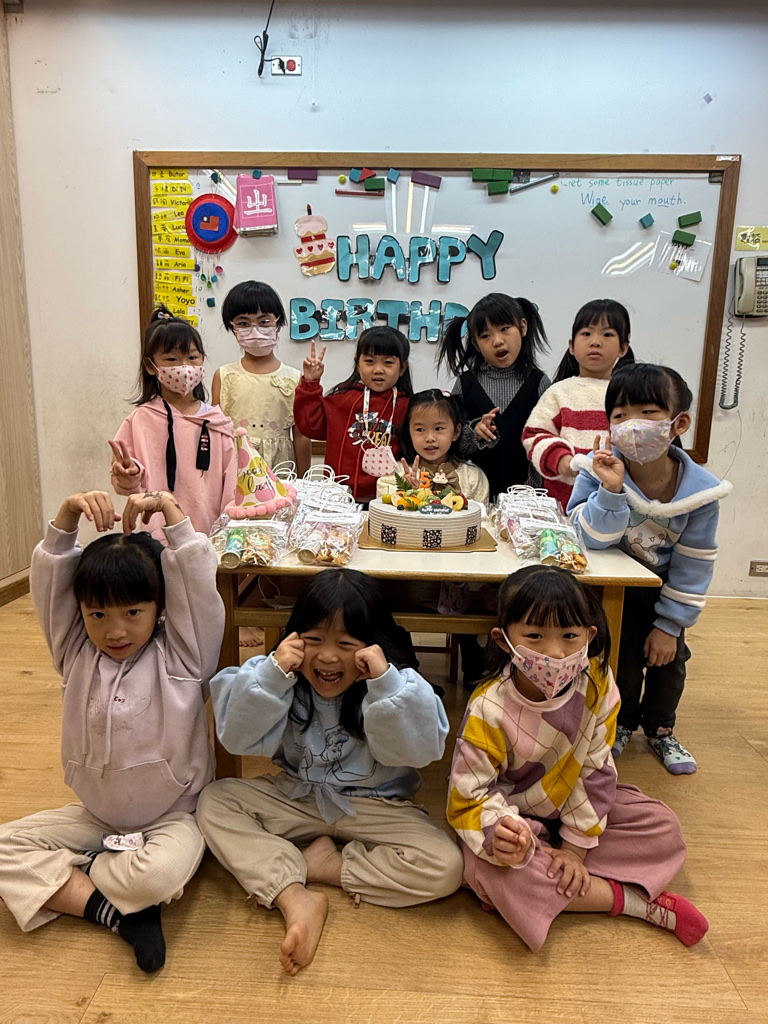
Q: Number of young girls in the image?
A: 10